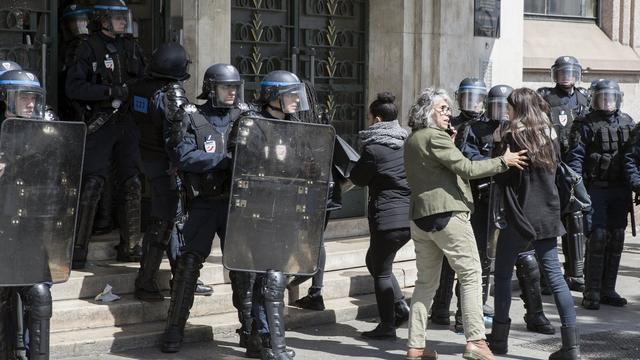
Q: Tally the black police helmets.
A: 11